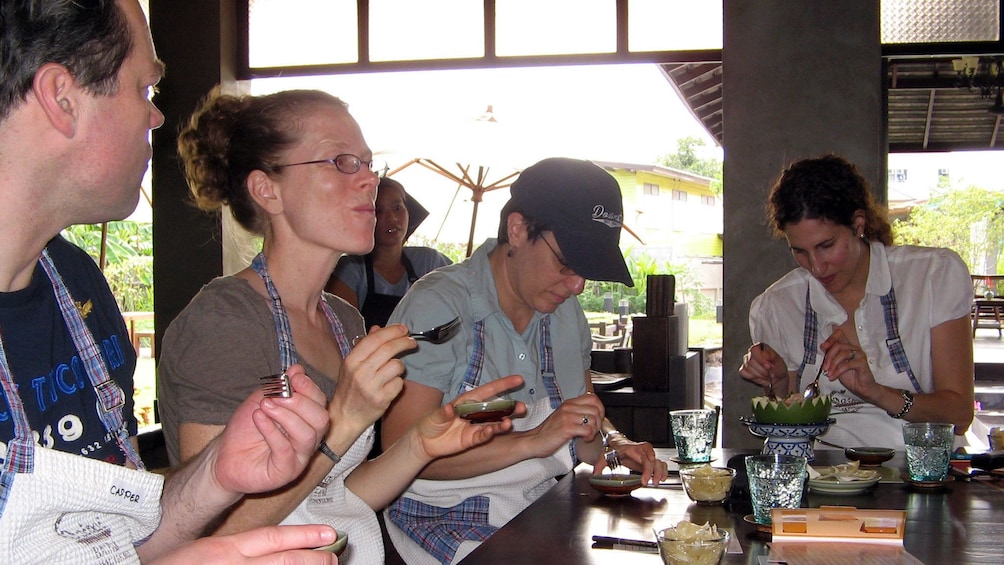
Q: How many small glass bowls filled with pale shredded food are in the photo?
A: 2